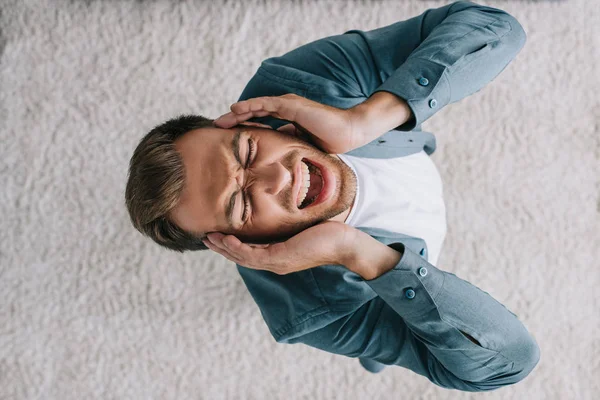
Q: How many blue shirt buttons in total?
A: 5